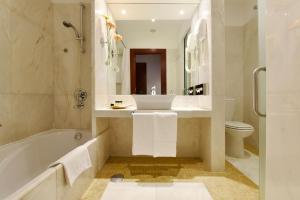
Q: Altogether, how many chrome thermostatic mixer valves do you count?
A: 1